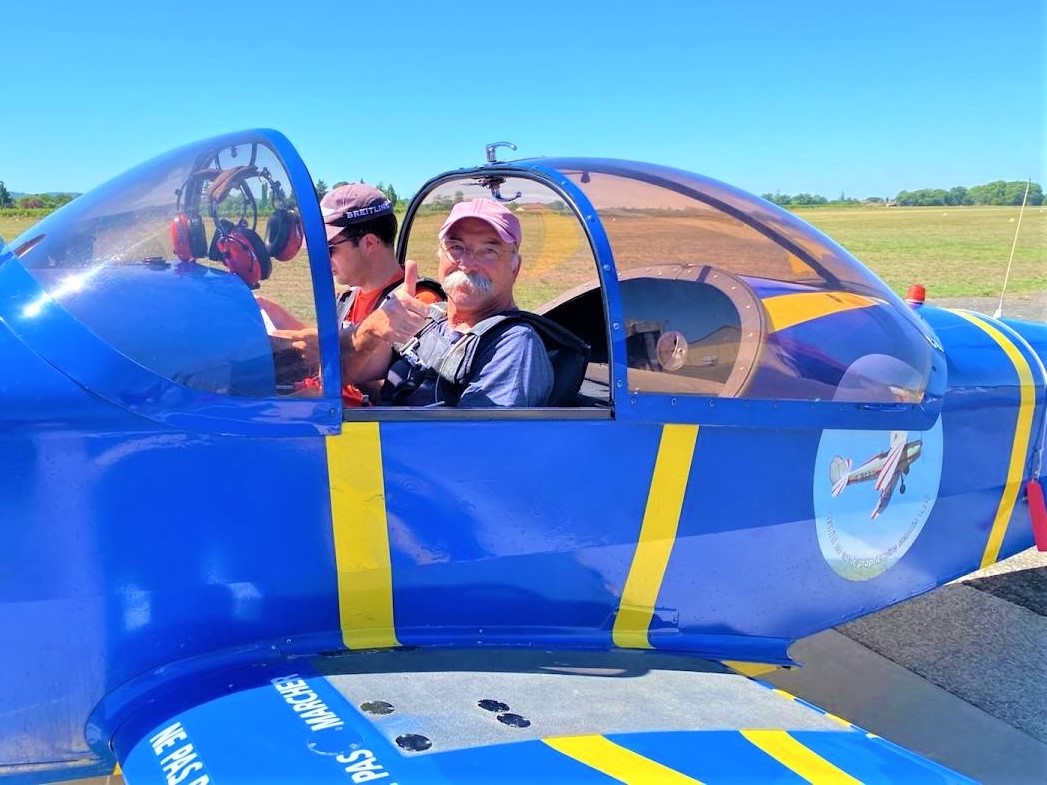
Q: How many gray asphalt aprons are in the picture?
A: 1